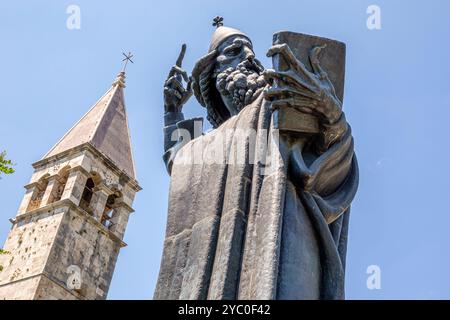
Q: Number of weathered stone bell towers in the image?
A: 1